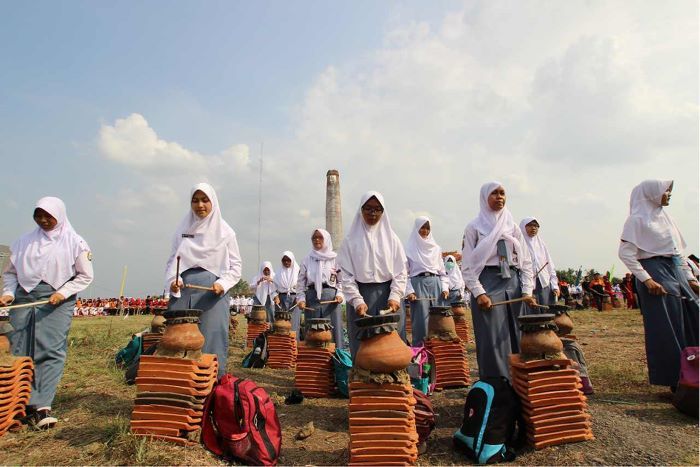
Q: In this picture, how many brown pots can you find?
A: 11